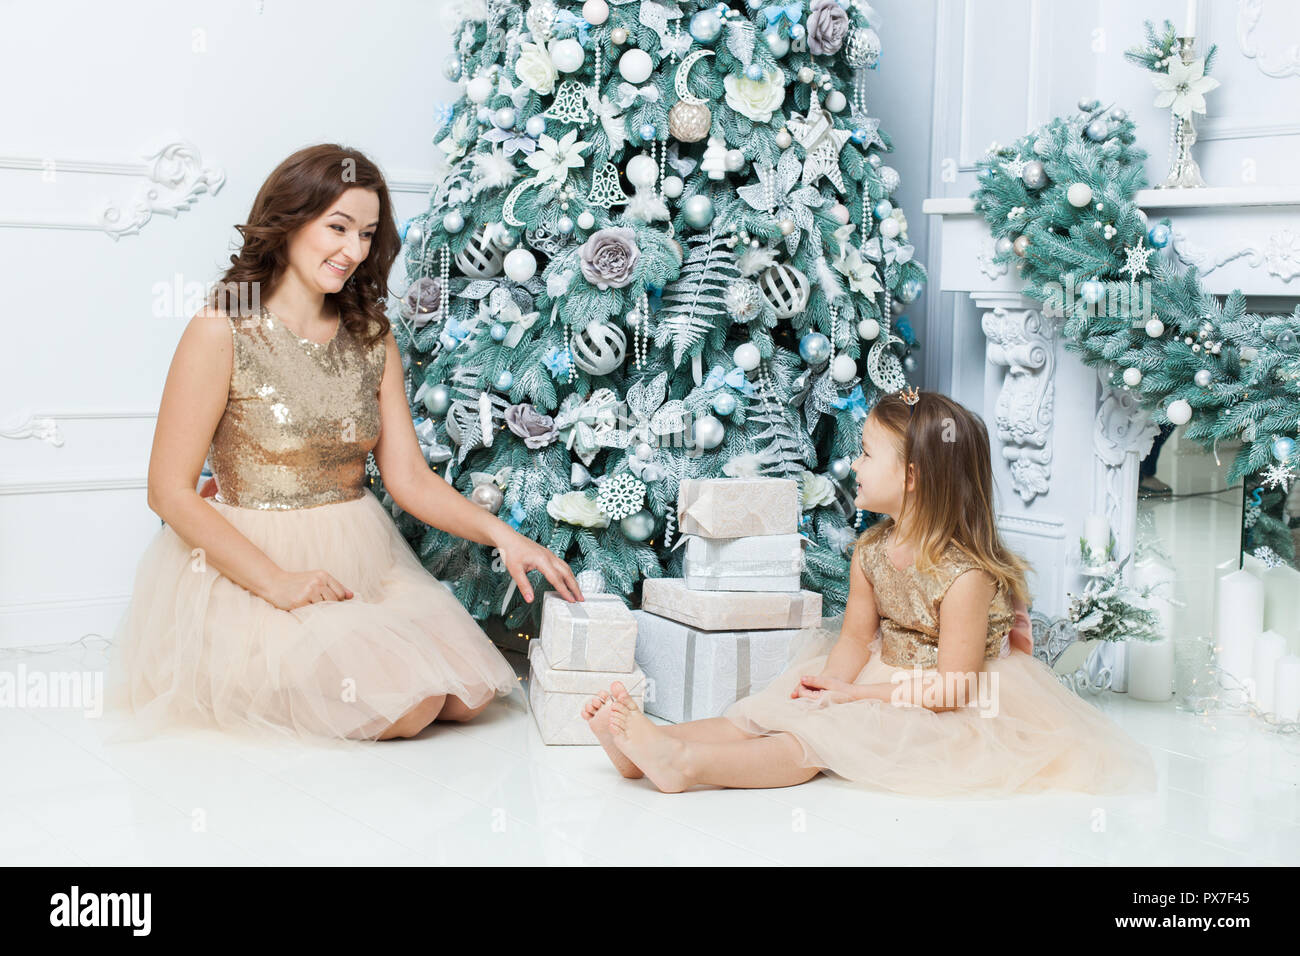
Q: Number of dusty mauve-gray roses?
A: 4